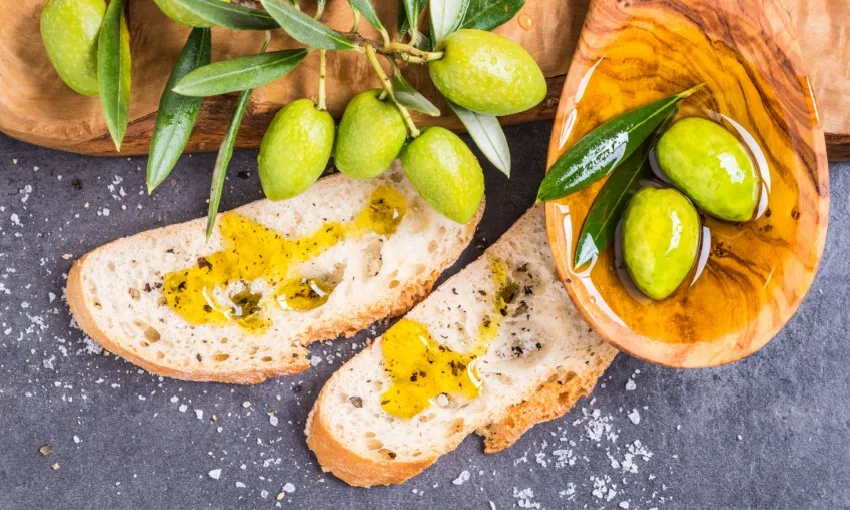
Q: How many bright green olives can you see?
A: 8